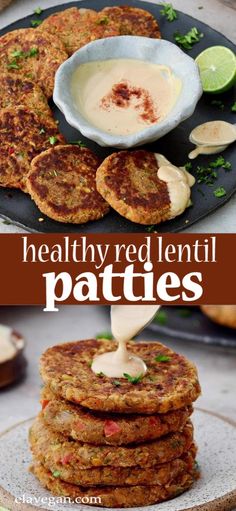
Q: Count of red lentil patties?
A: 12